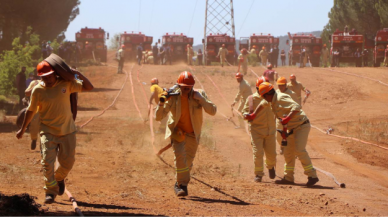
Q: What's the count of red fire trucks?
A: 8